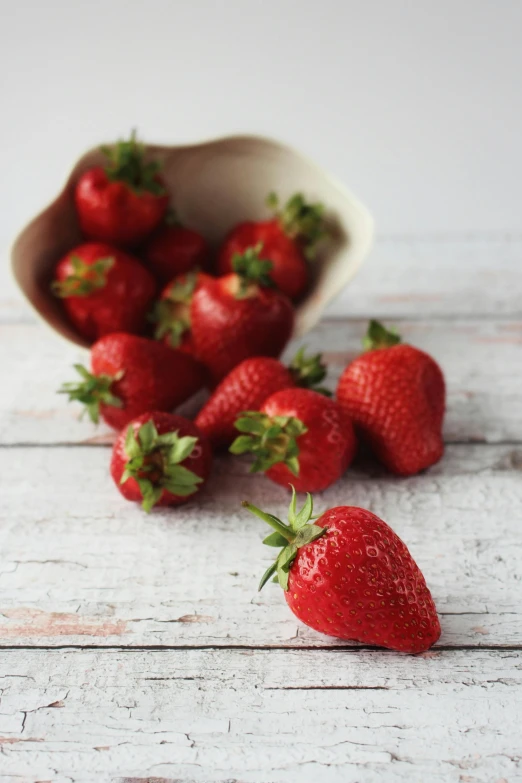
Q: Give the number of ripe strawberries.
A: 12